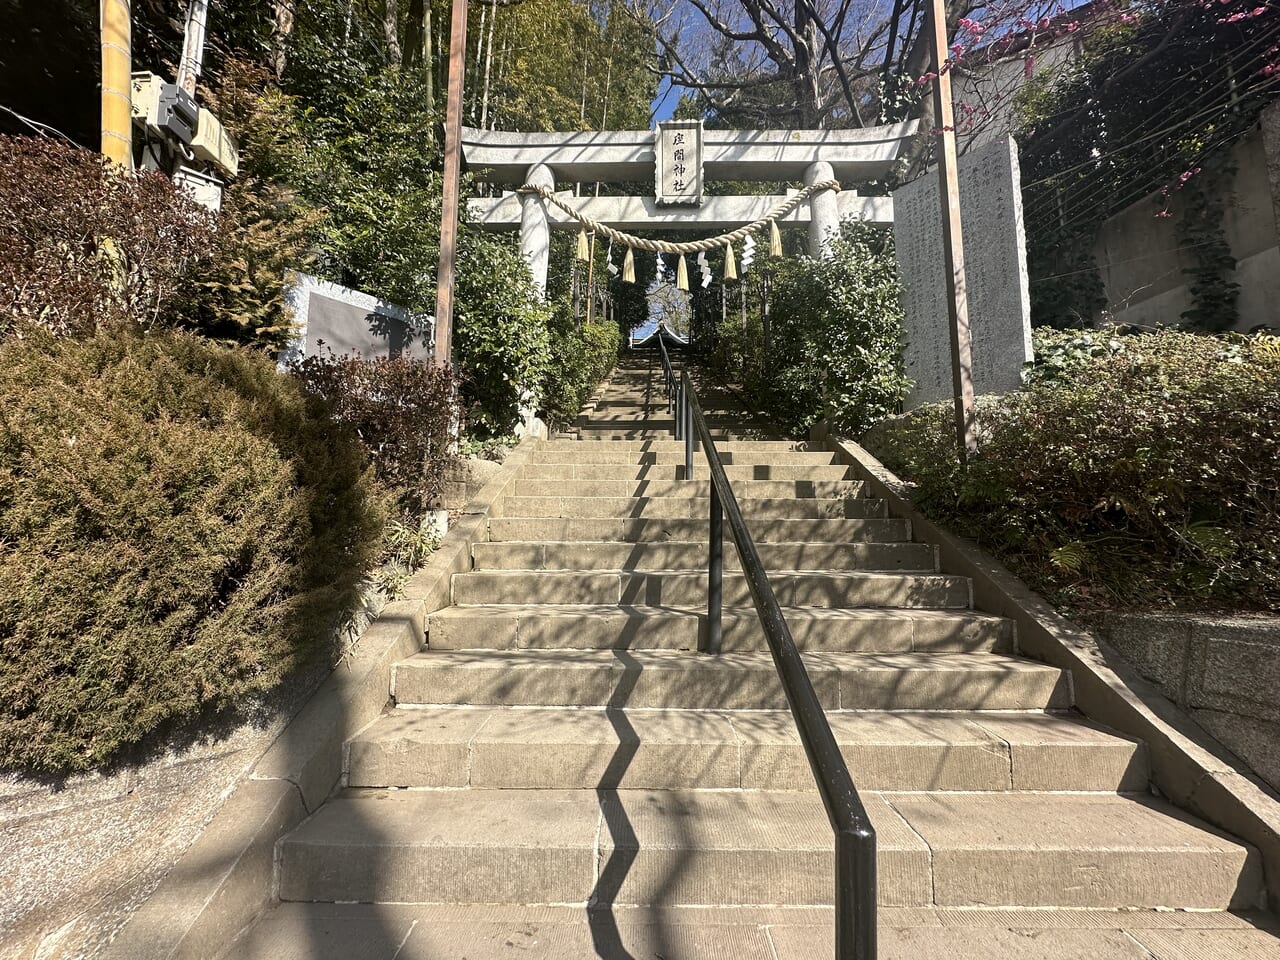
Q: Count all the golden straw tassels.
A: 5